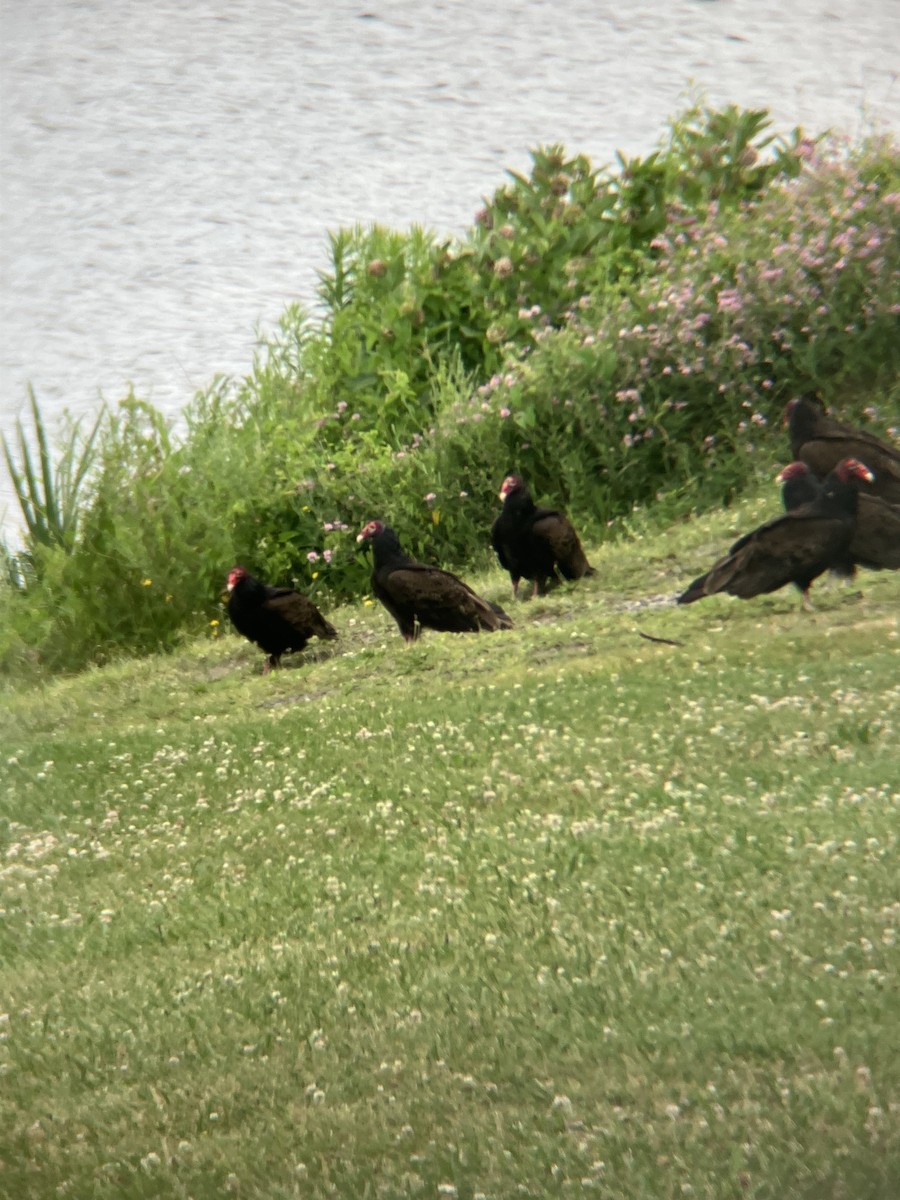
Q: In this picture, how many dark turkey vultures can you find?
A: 6